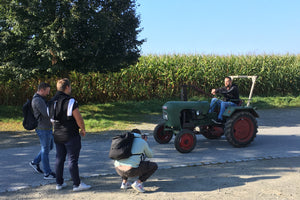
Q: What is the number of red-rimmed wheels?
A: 4